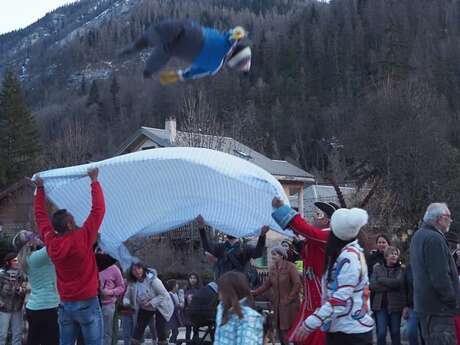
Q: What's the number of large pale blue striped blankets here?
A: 1